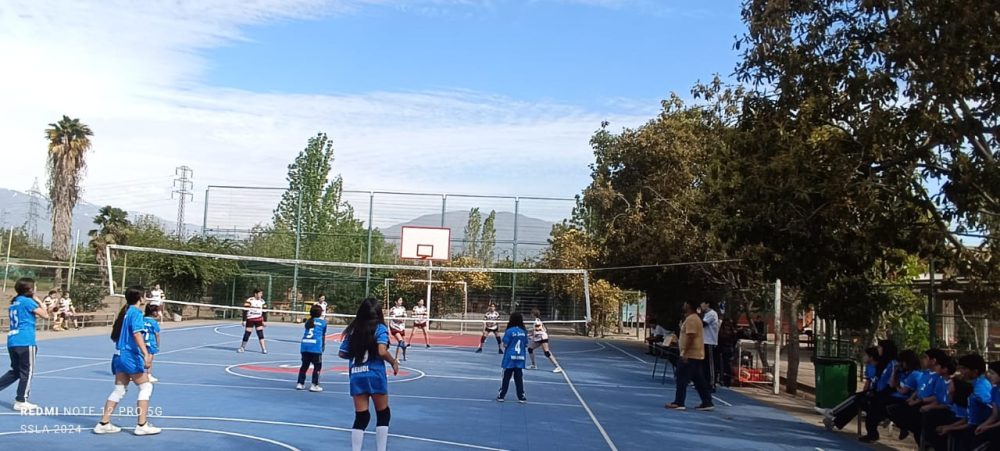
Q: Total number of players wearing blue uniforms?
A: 6